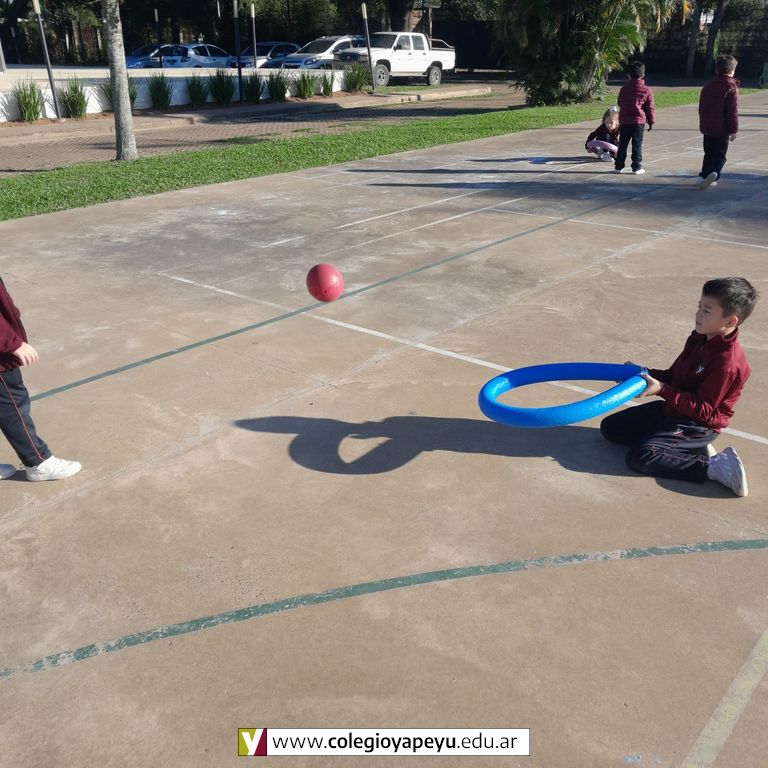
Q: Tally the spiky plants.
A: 11